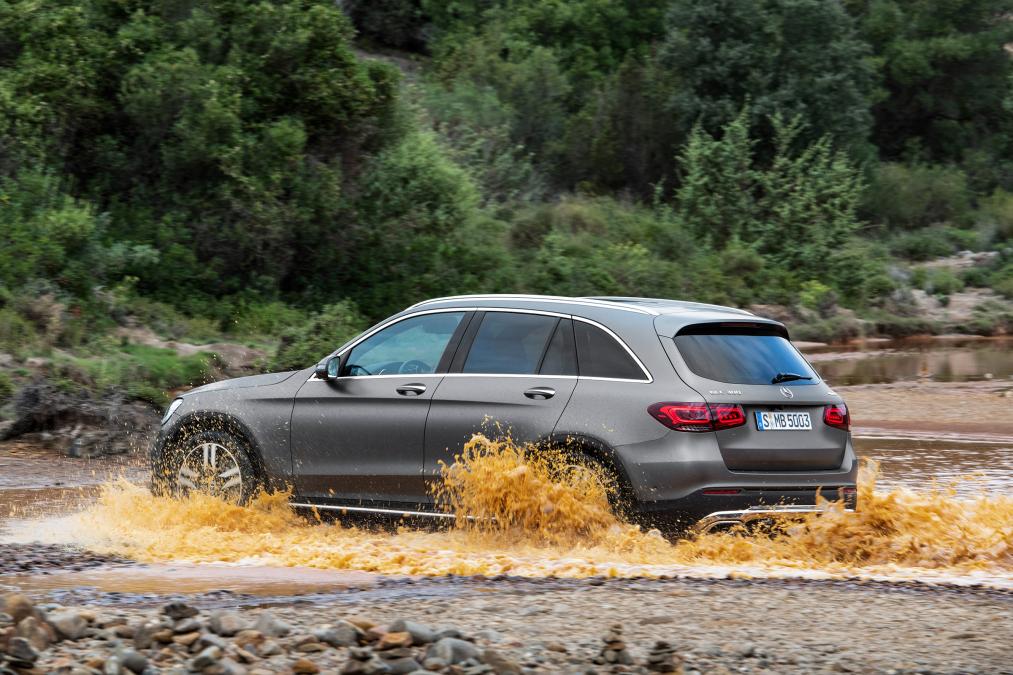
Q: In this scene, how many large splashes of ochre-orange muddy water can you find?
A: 3